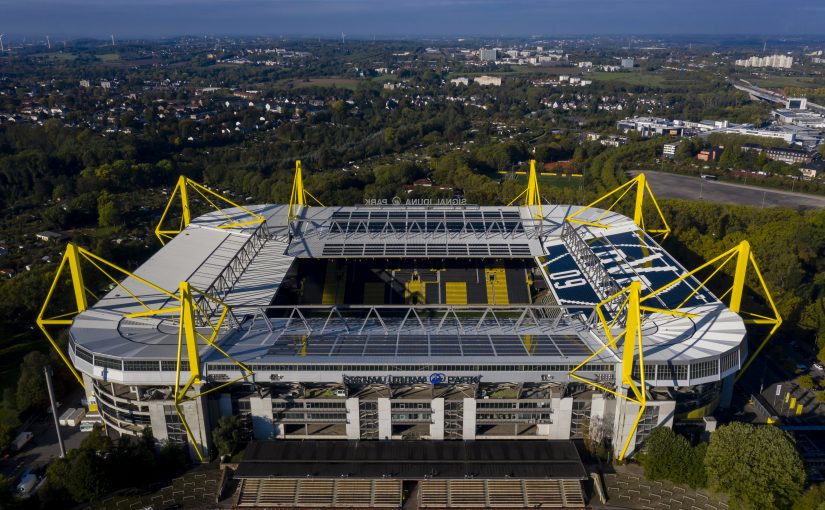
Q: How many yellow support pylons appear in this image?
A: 8